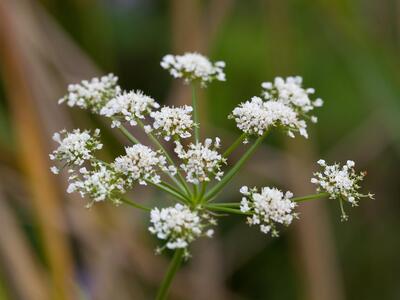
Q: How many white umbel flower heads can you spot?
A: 13